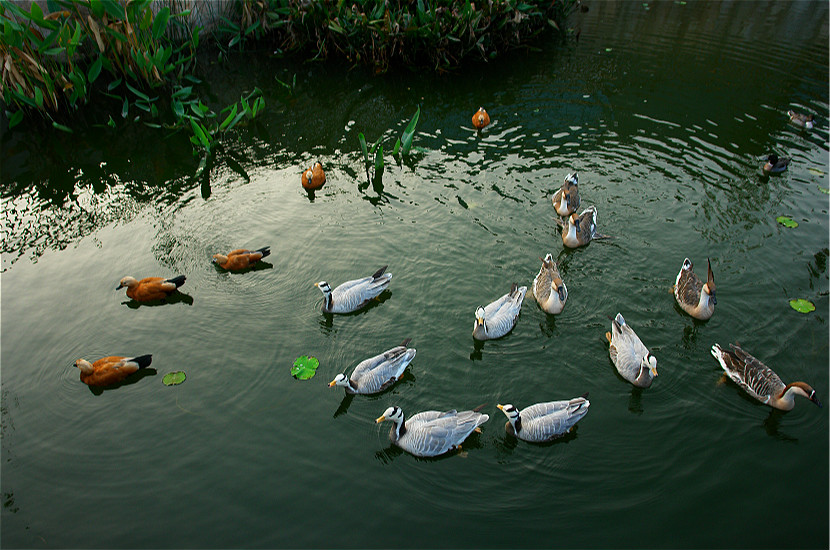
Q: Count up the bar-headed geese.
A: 6